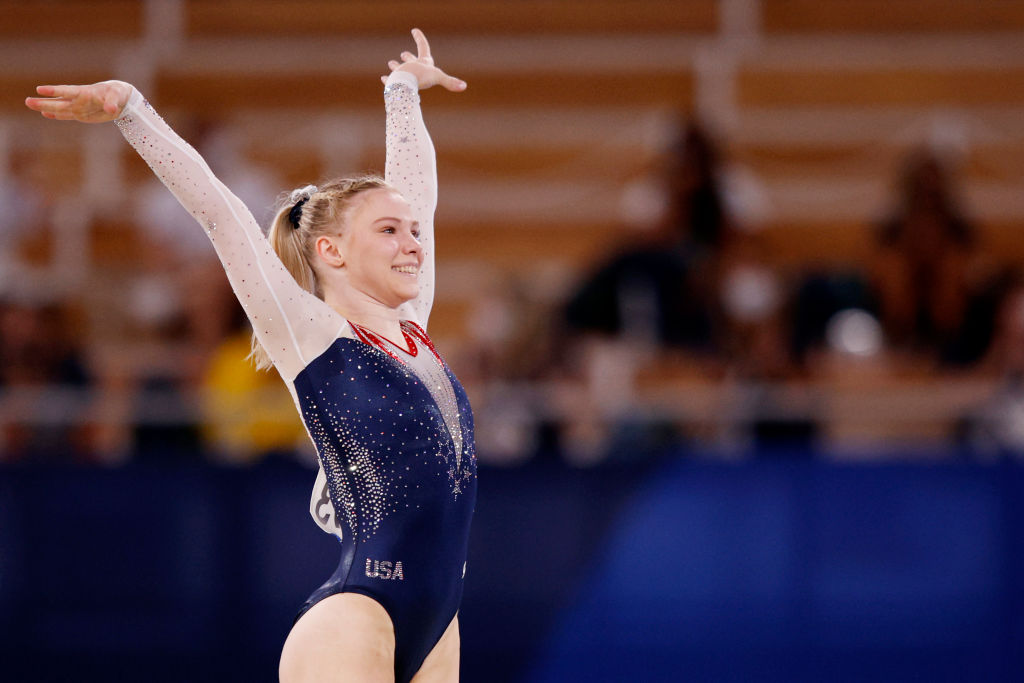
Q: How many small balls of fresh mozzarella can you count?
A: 0